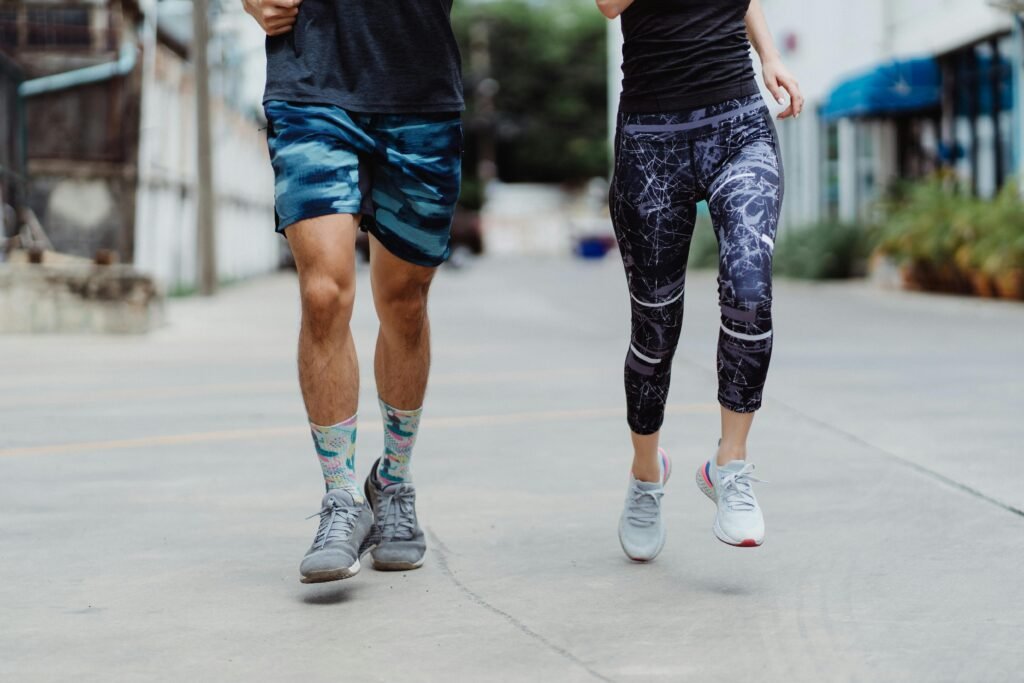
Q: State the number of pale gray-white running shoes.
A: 2